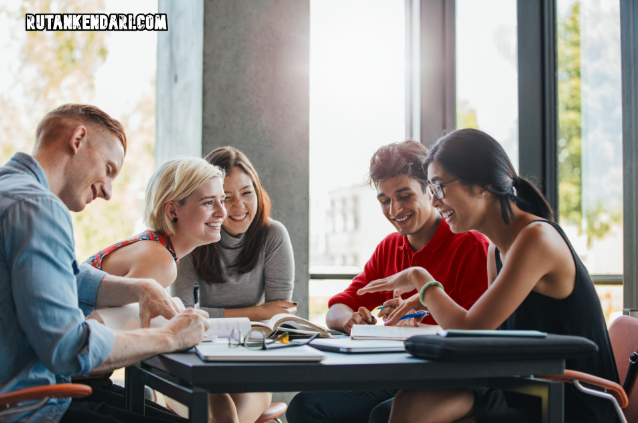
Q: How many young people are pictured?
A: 5